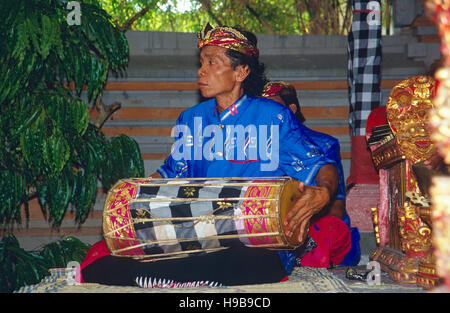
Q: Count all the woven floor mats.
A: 1